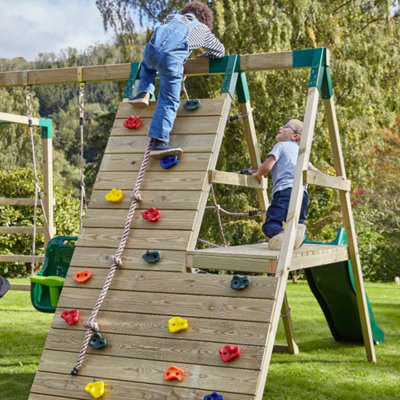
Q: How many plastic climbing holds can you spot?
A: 15